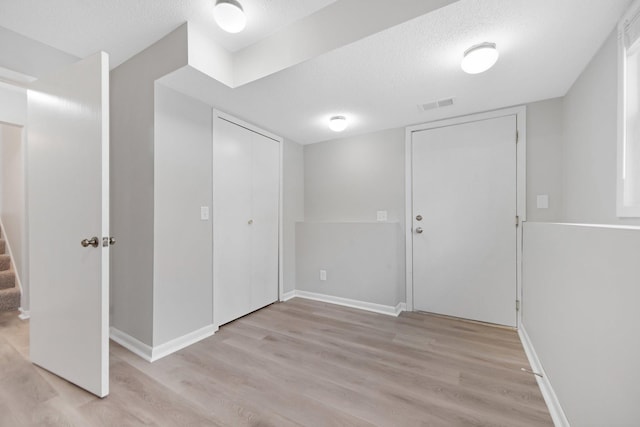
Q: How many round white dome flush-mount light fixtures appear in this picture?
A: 3